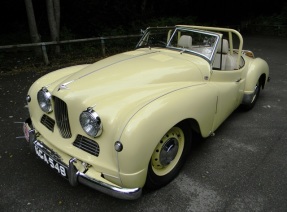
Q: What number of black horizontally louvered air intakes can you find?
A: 2